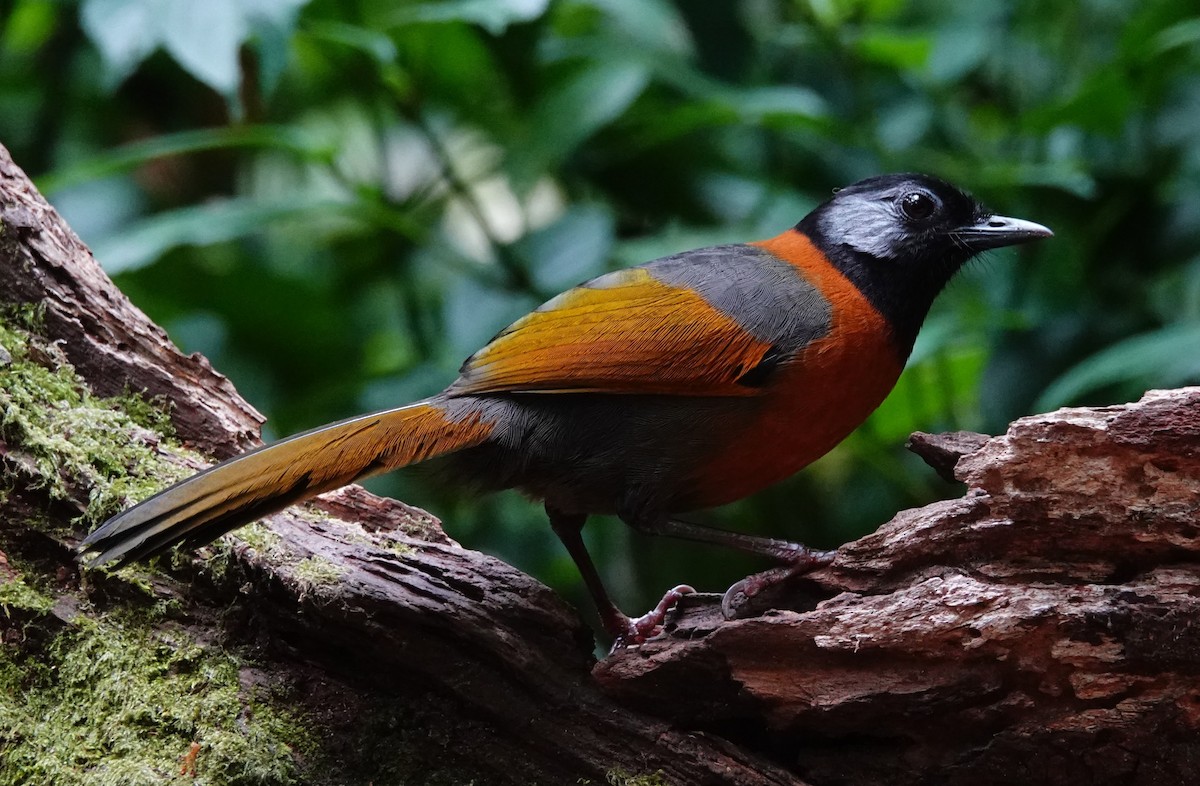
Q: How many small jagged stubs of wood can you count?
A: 1